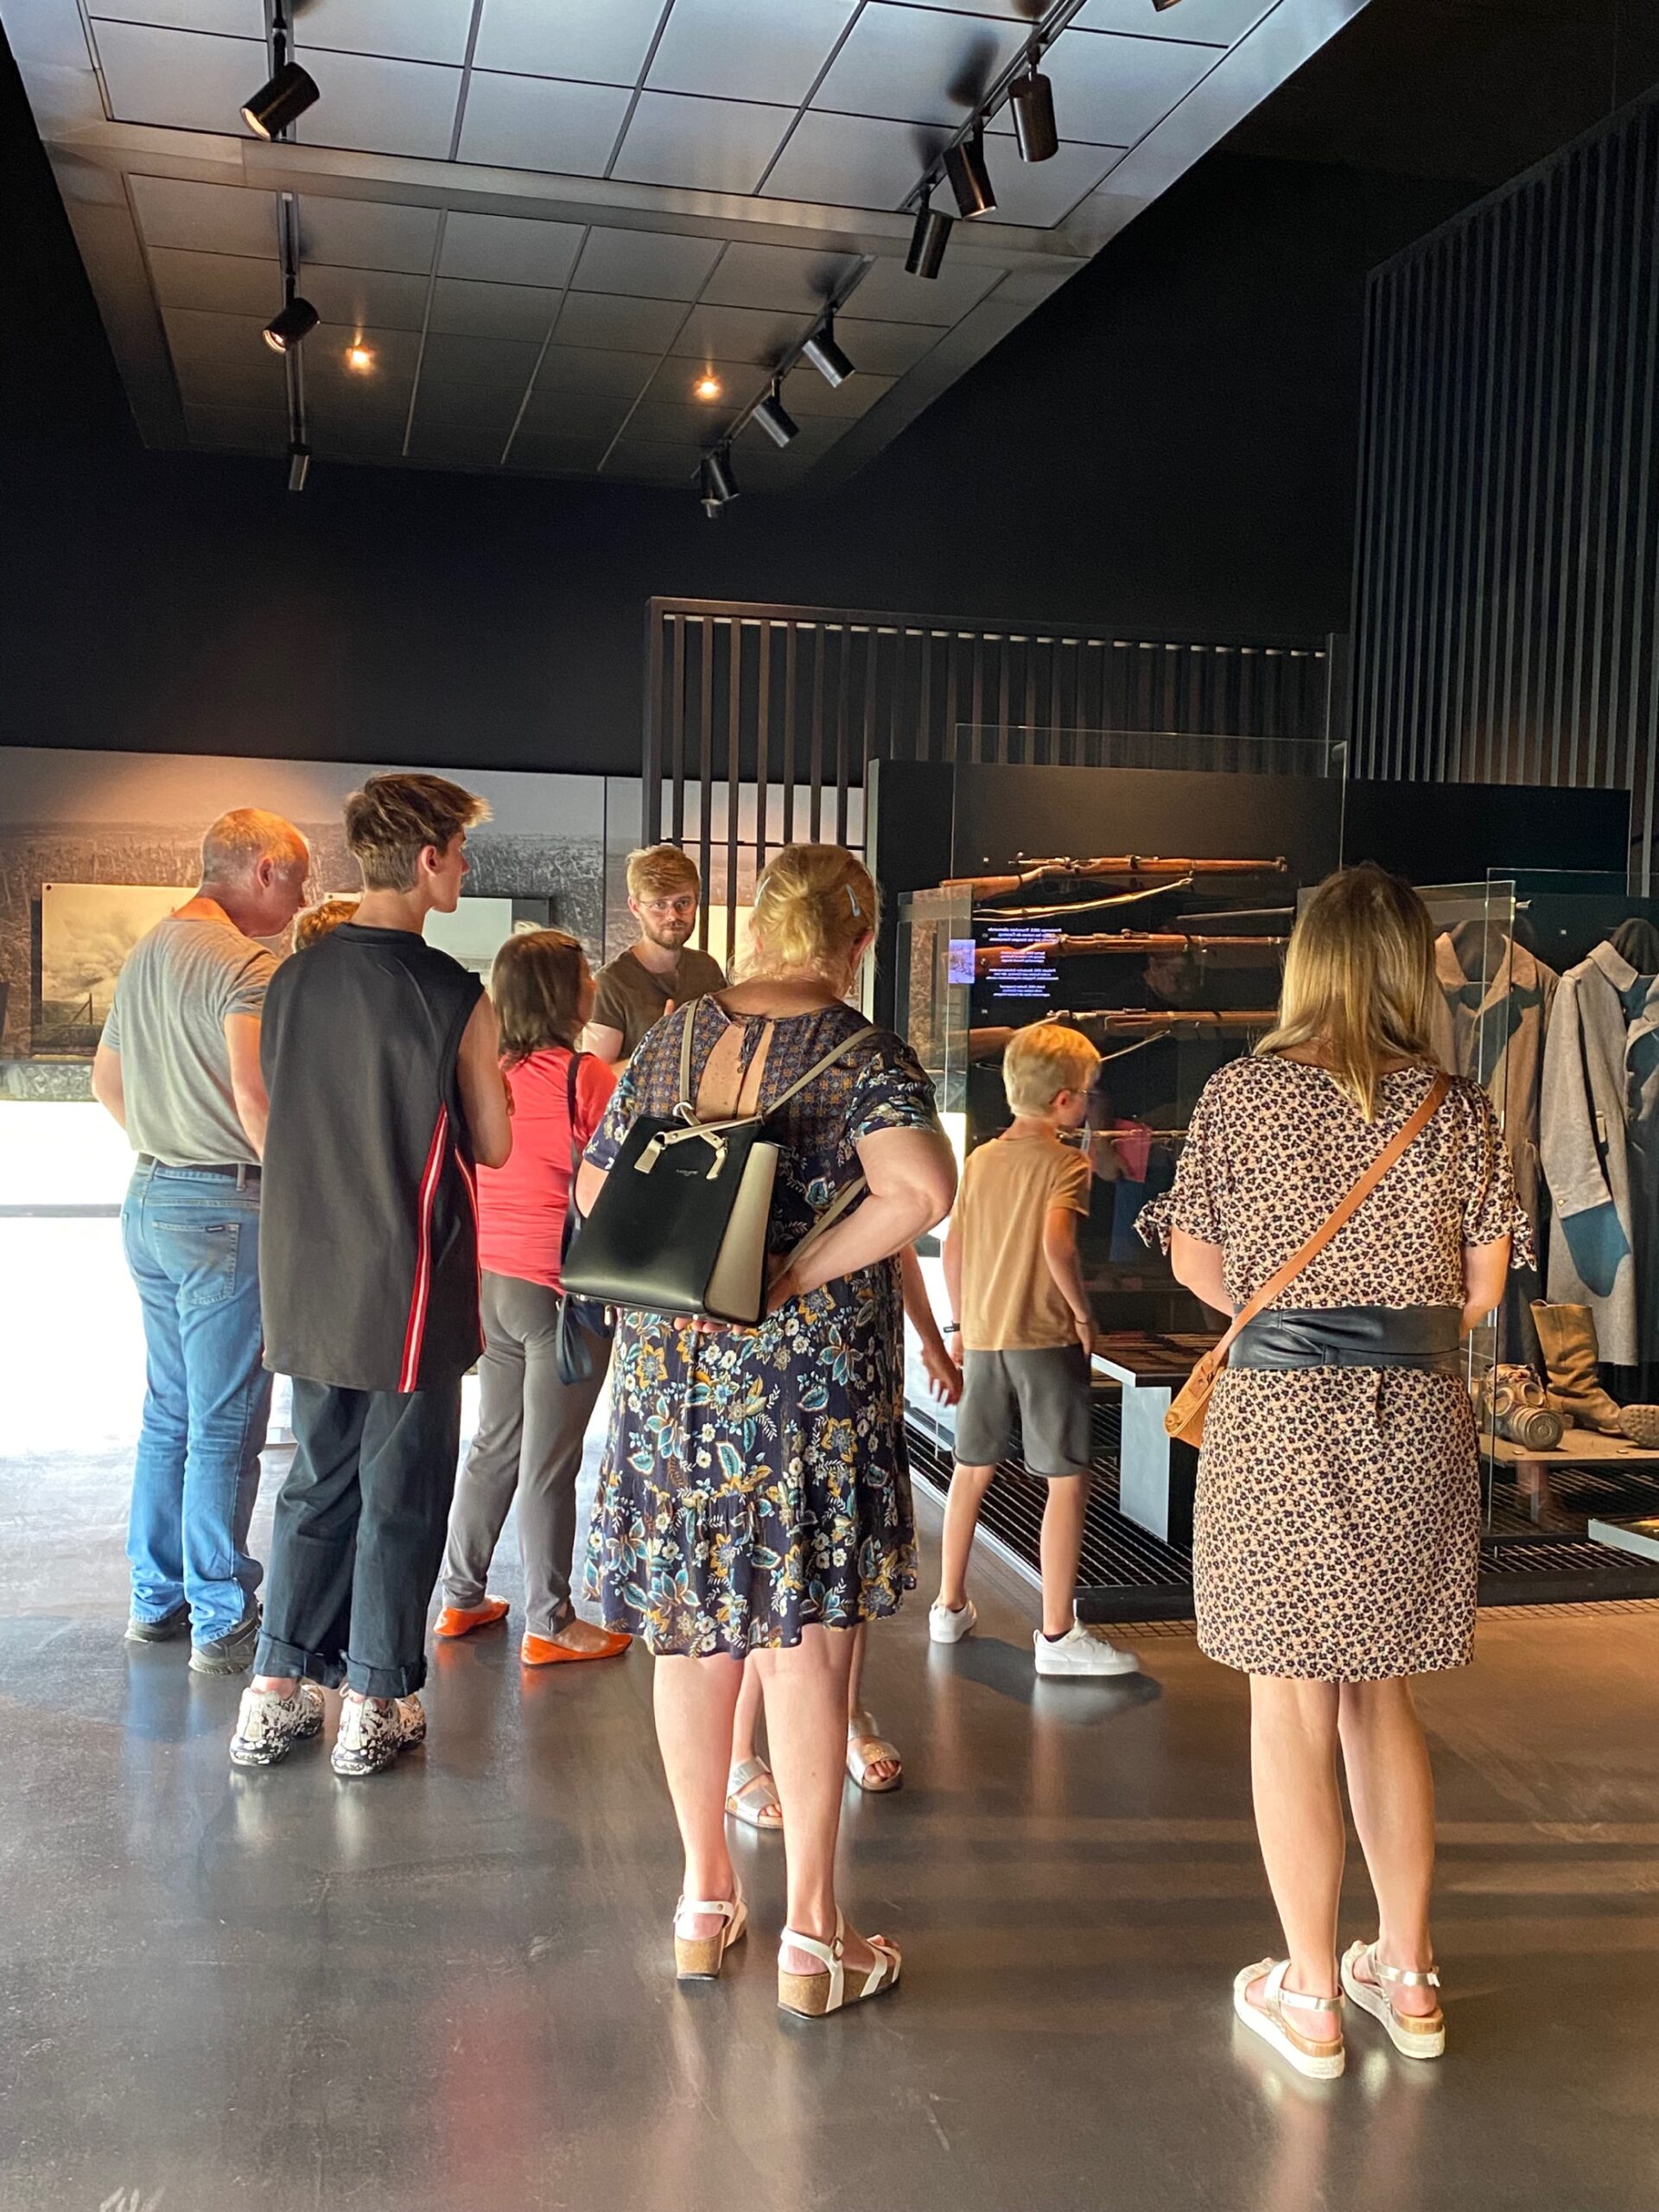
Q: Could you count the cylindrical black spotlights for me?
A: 11